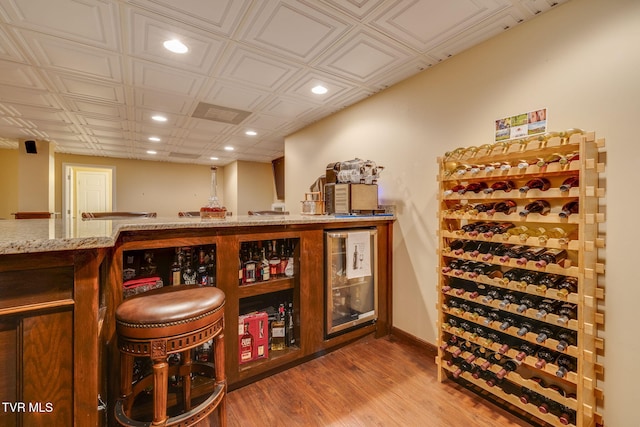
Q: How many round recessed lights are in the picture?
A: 8